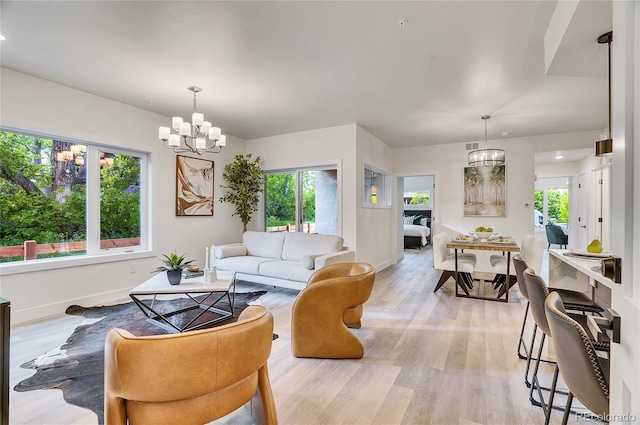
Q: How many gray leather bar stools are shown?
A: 3